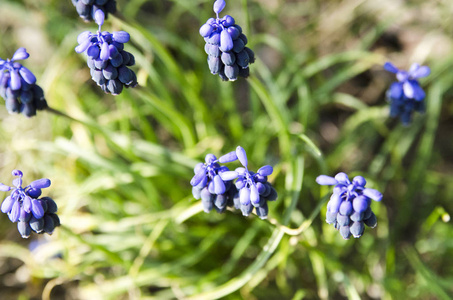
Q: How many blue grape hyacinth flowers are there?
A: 9